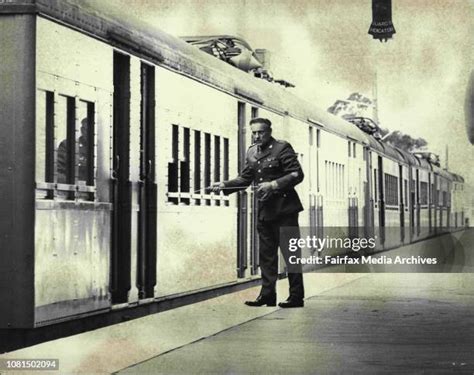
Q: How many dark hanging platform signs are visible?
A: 1